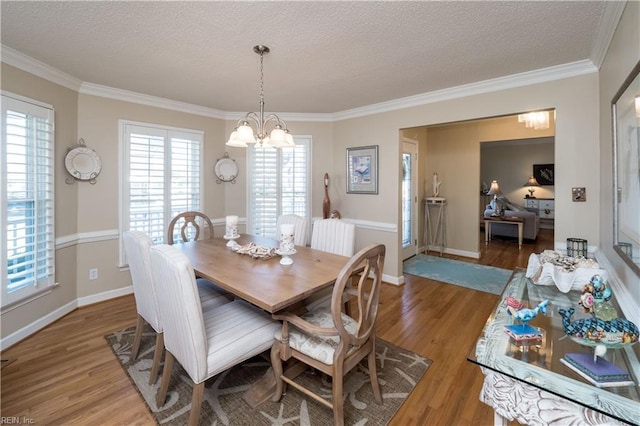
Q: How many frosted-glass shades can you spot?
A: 5